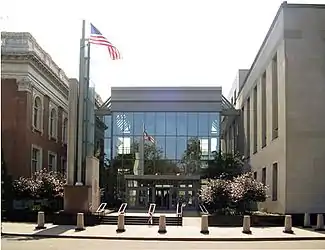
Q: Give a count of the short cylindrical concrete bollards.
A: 9